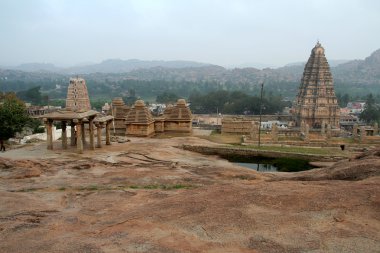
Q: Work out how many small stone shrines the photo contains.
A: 3